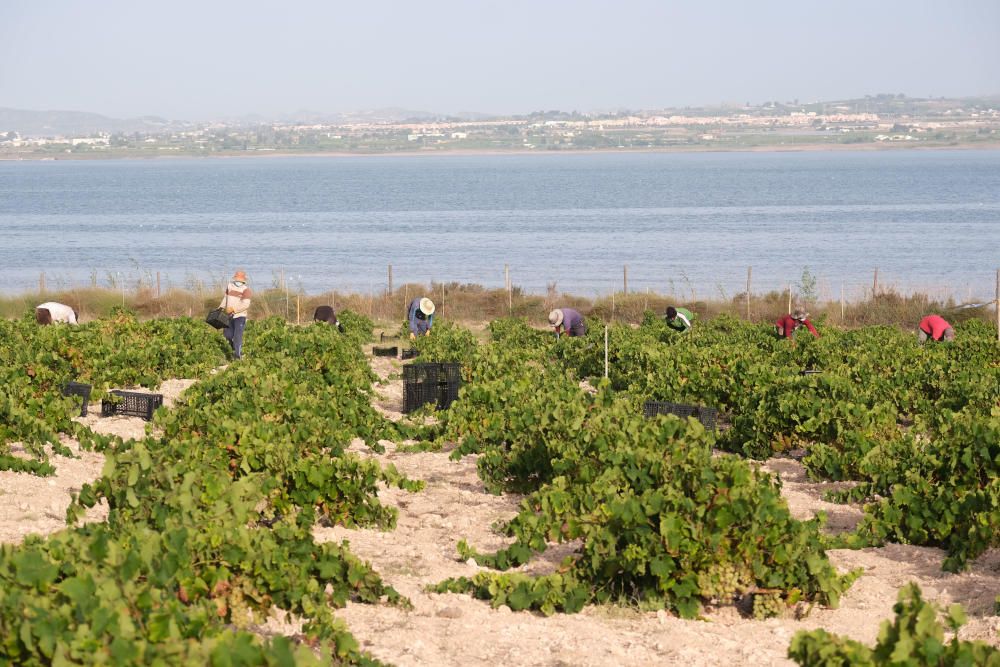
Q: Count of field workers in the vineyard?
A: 8